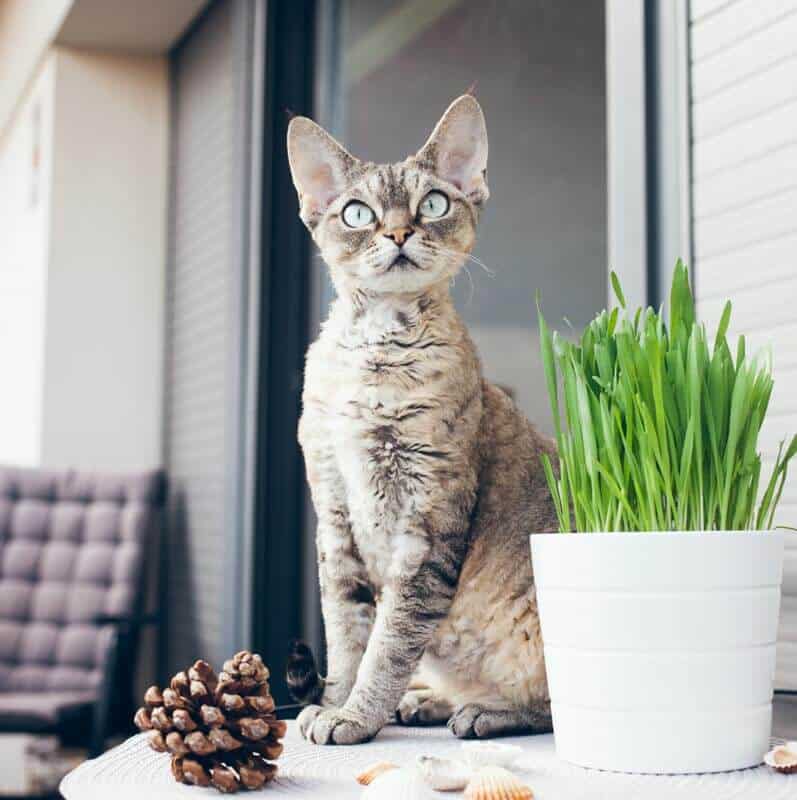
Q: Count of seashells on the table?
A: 6